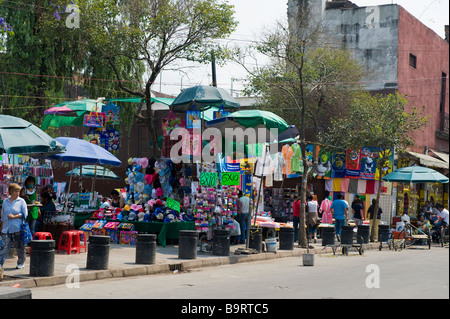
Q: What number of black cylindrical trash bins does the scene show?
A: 11